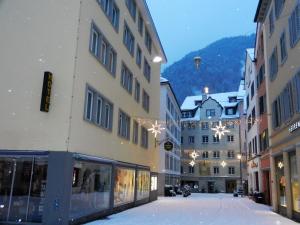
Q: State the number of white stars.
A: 6